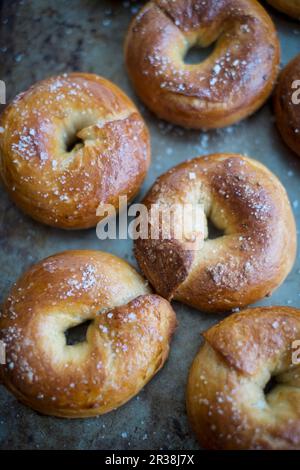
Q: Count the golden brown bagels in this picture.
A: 7